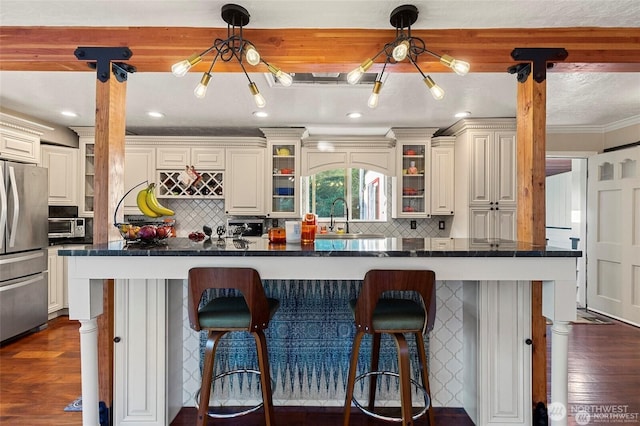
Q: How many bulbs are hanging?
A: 10